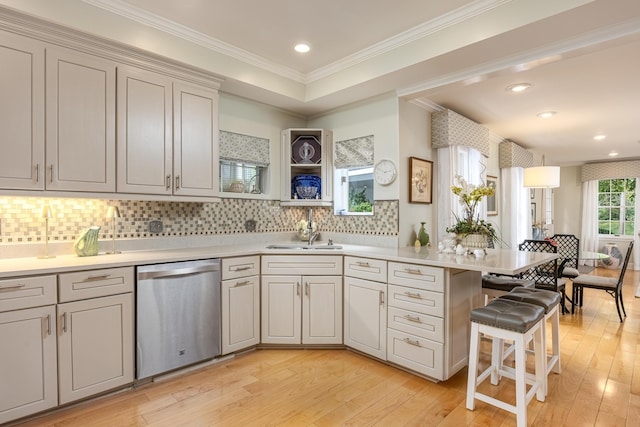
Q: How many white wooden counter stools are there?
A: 3